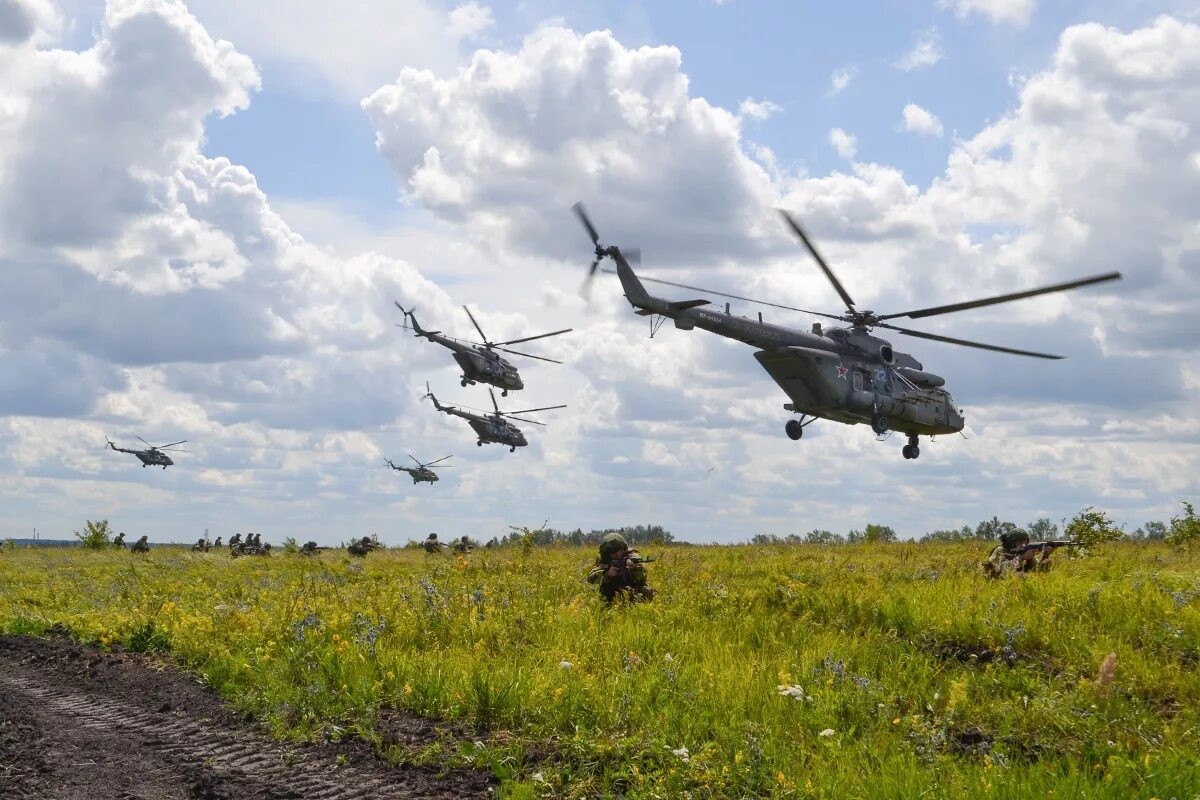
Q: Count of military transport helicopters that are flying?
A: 5